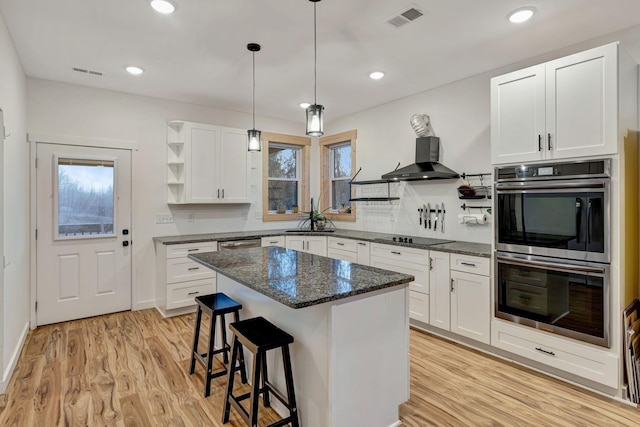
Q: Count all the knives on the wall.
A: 5